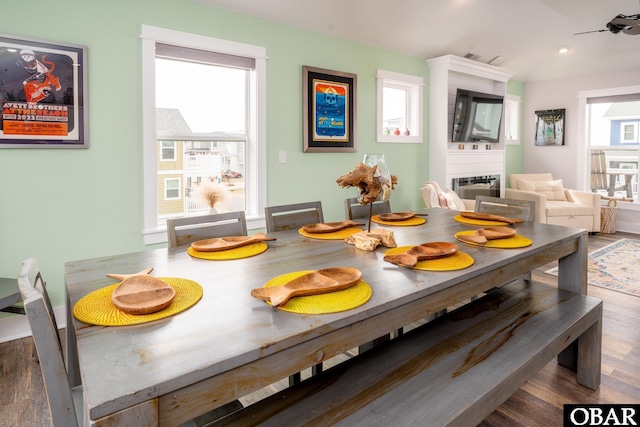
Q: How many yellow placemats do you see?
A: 8